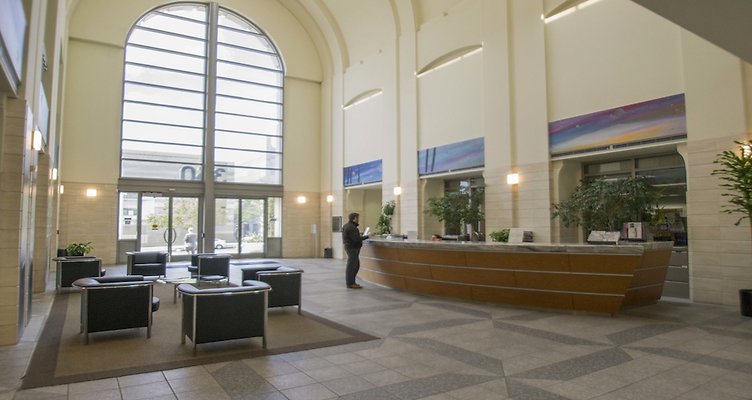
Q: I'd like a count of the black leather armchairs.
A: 6